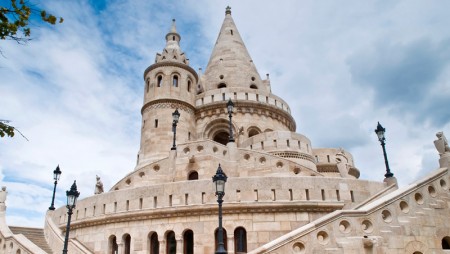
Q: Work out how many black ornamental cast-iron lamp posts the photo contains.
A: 6